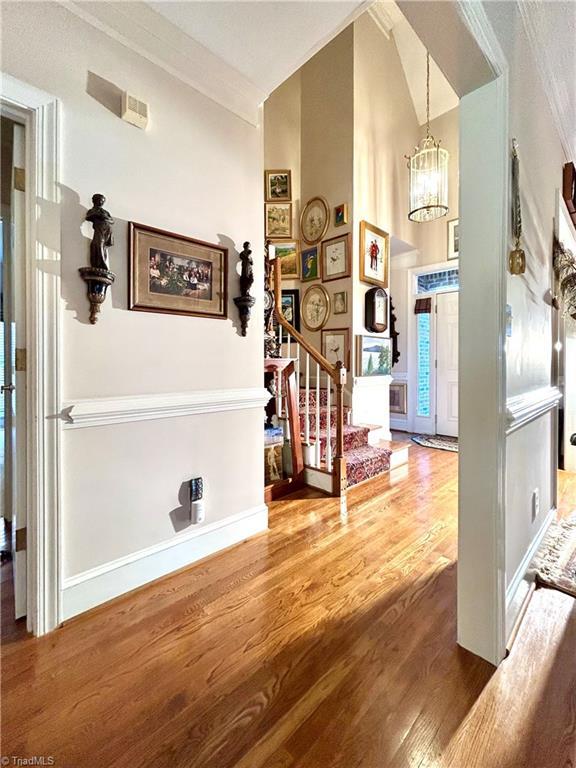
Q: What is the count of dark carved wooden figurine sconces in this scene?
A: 2